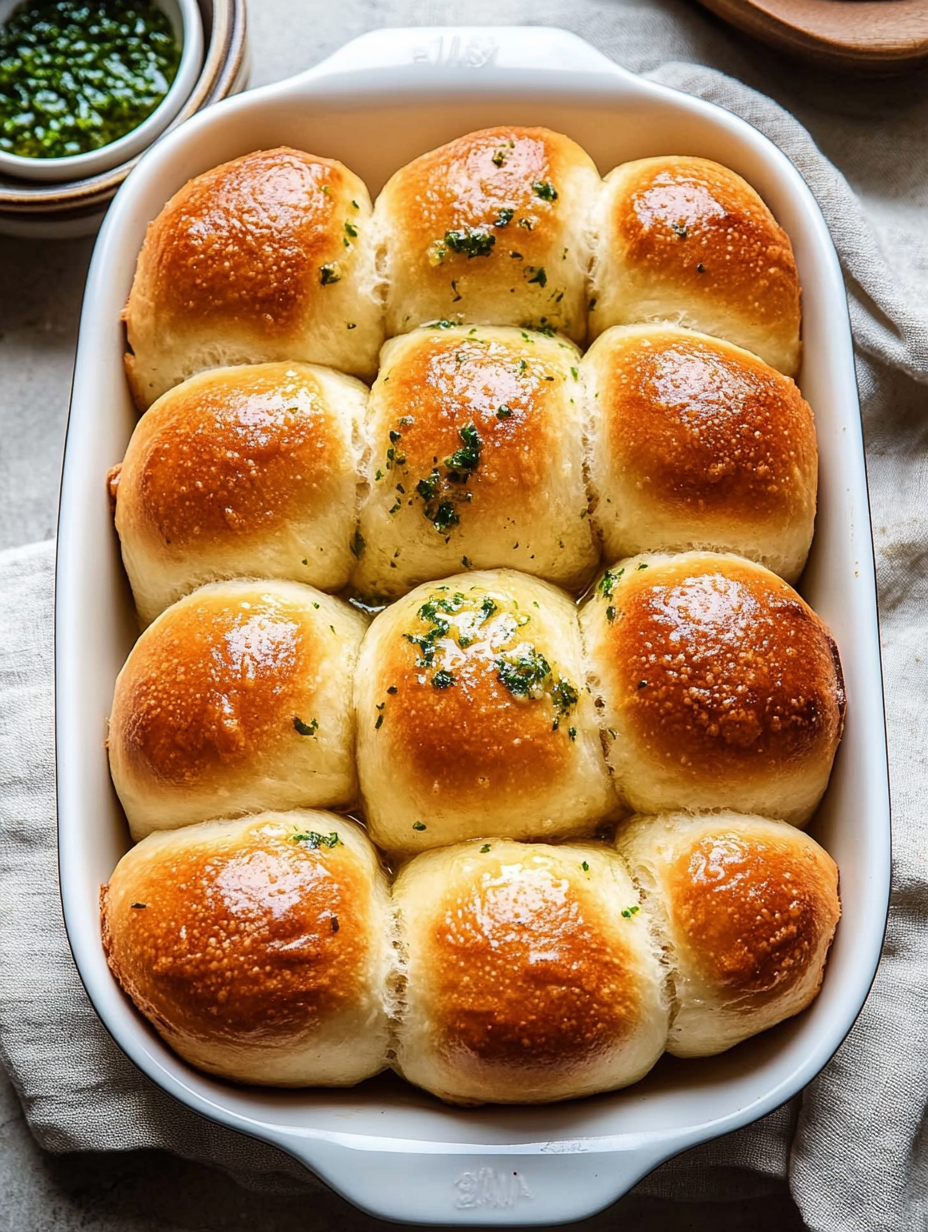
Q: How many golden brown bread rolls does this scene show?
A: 12